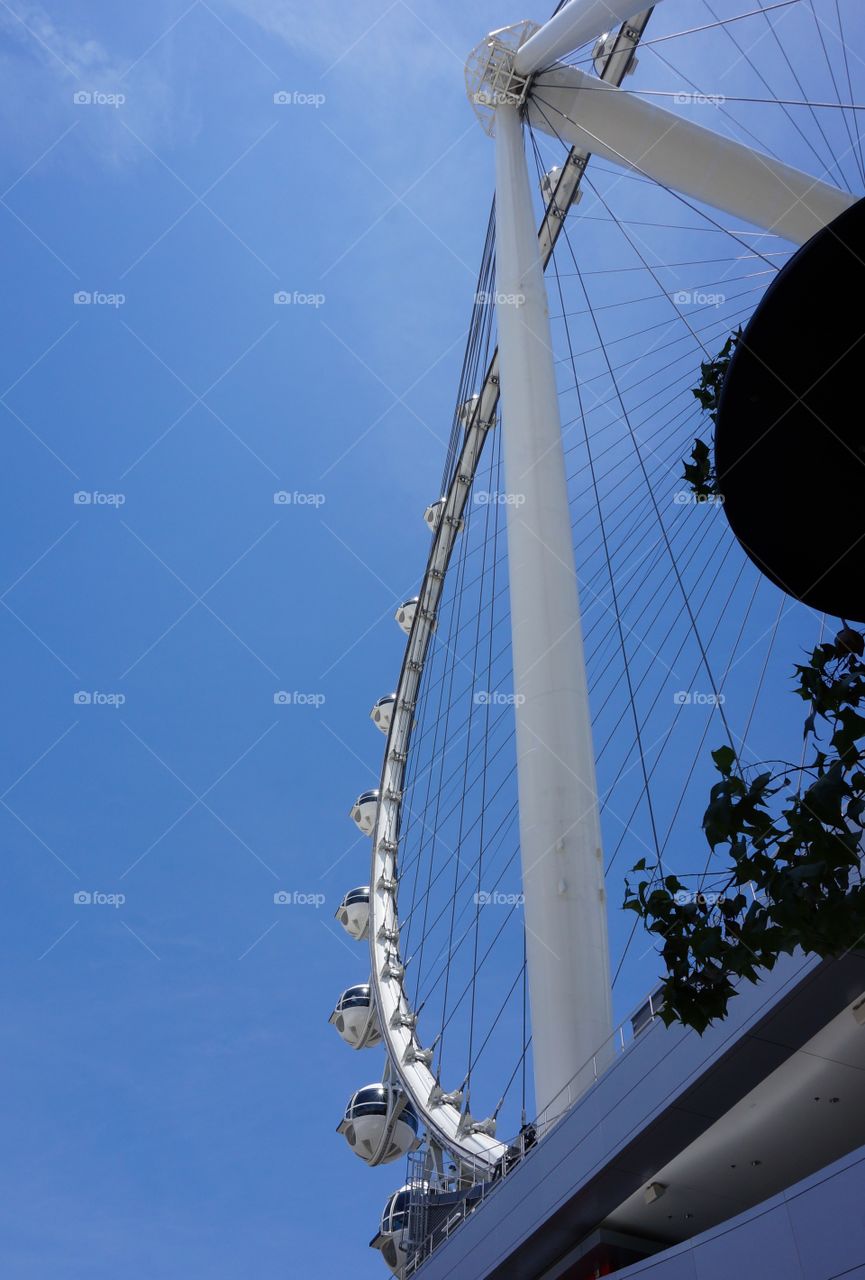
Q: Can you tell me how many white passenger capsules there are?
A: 11